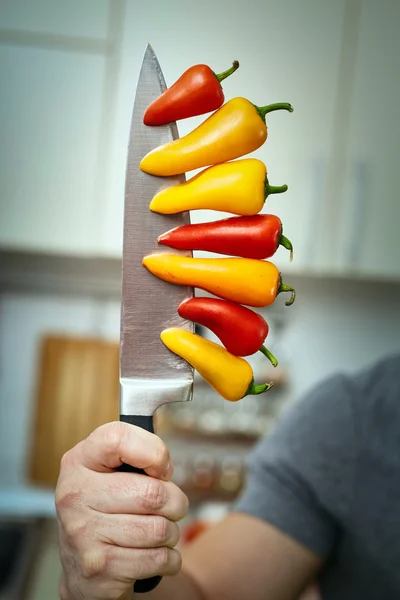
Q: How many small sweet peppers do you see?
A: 7